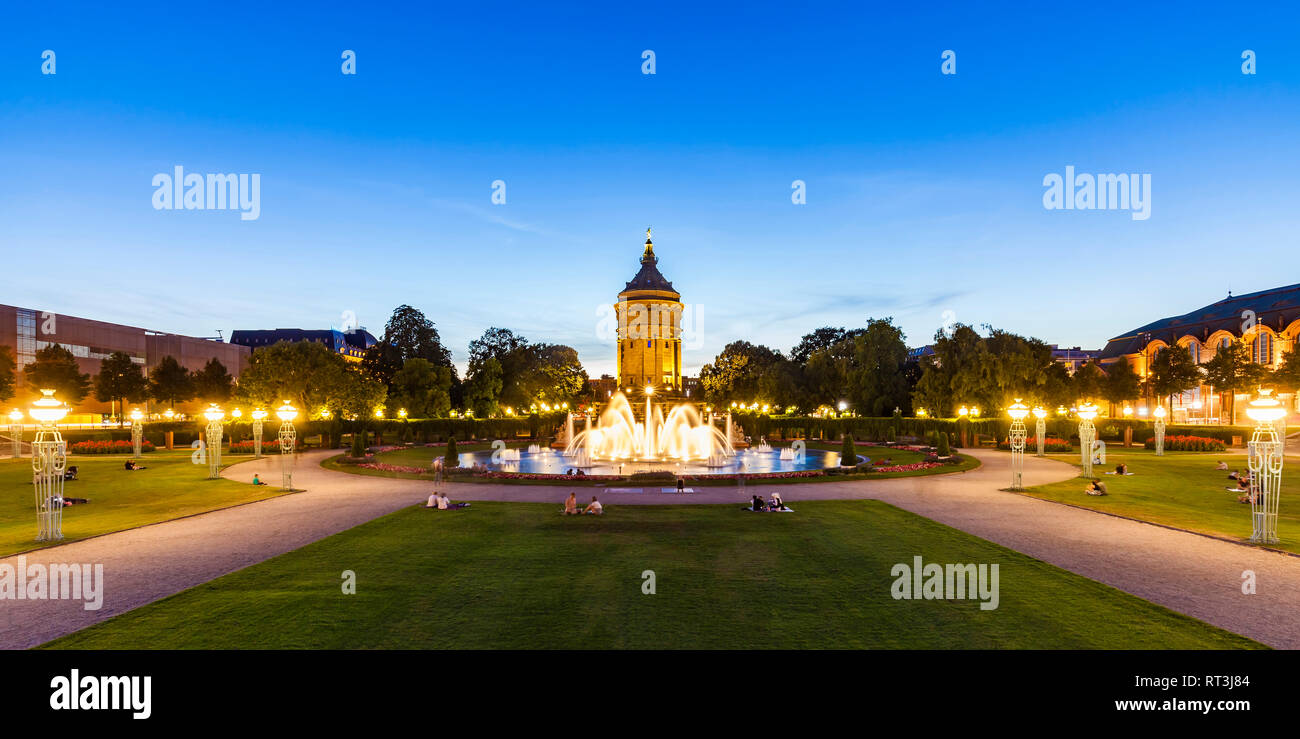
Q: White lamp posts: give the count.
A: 11